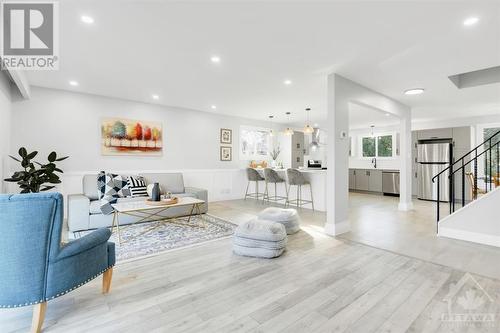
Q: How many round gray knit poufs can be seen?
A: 2